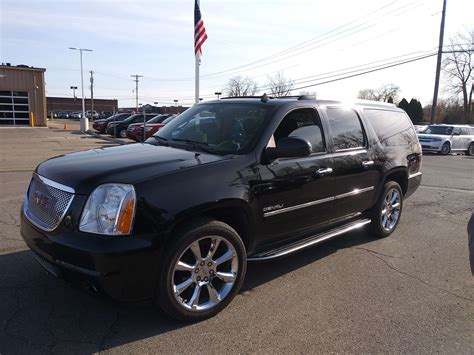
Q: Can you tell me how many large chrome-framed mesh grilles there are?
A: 1